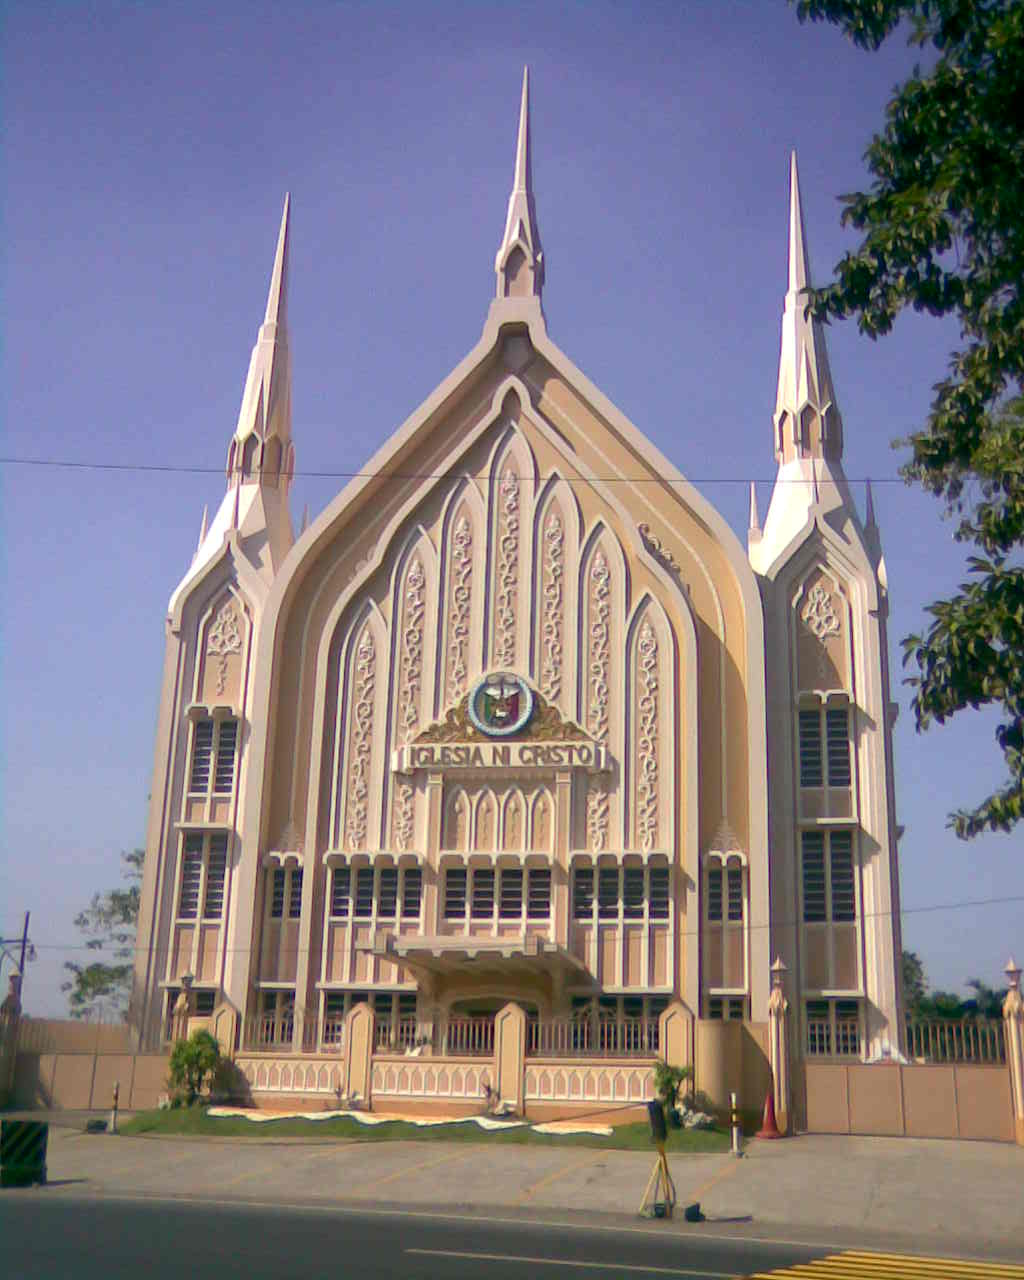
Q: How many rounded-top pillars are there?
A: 4